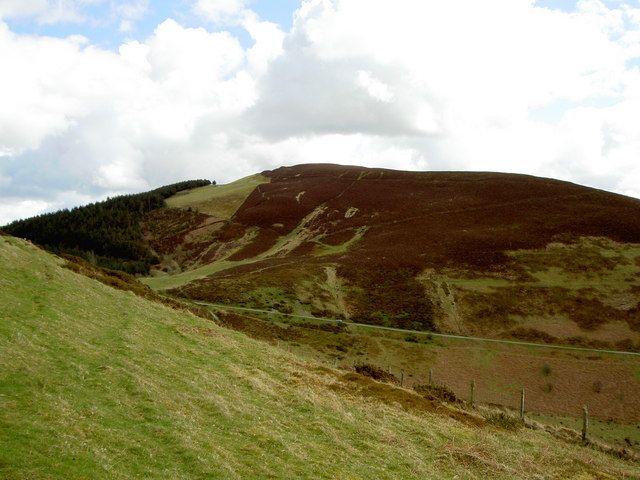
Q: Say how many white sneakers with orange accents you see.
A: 0